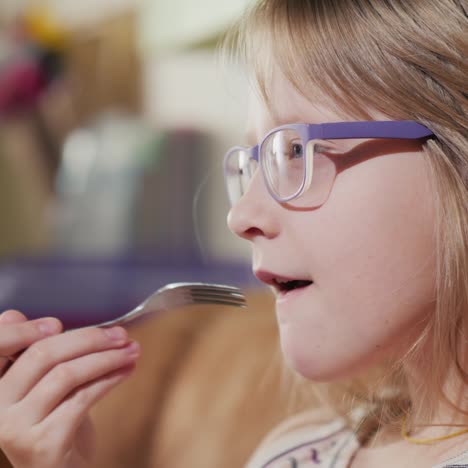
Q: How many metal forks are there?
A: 1